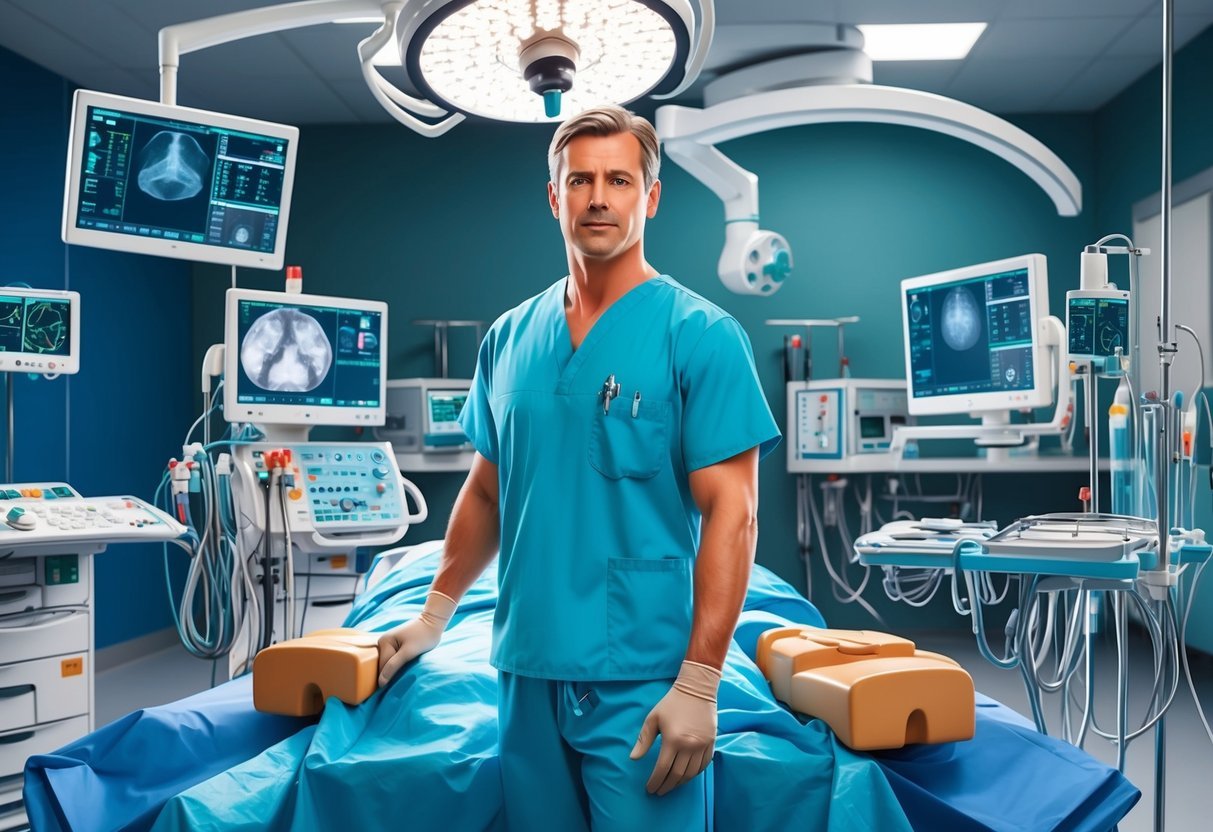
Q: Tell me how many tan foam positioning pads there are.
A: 2